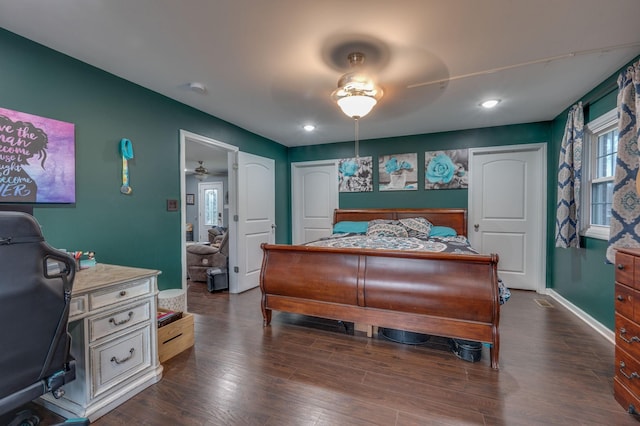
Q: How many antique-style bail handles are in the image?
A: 4